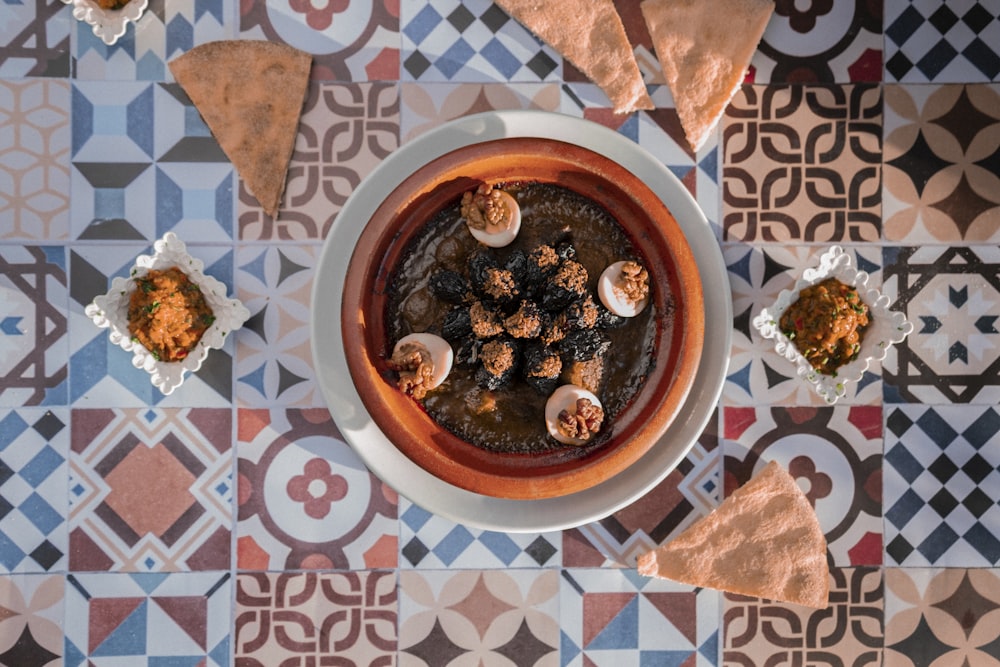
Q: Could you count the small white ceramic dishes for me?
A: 3